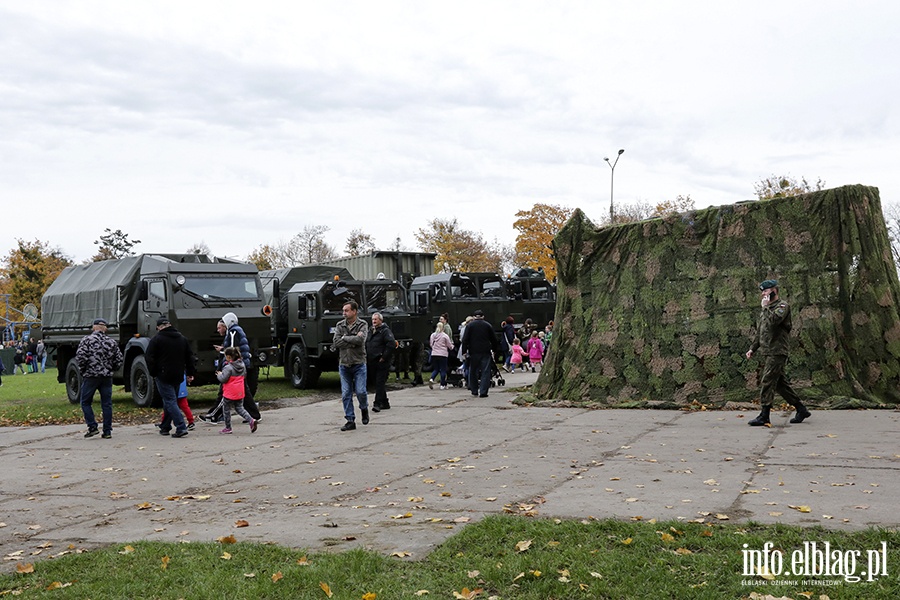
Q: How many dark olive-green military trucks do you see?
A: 4